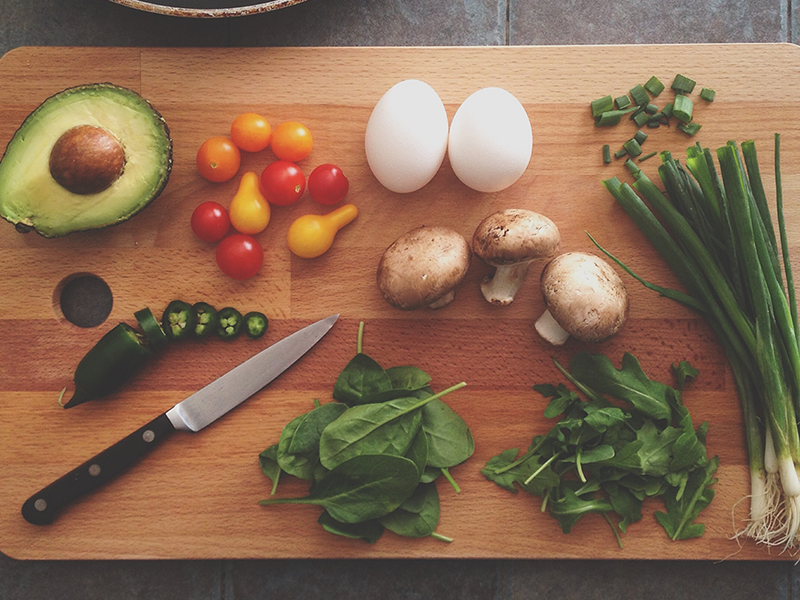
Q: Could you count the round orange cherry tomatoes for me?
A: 3